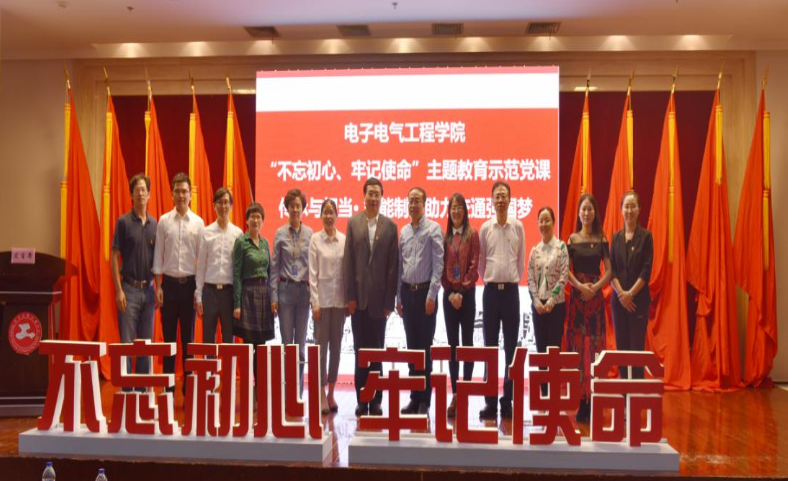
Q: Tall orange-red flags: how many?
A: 10